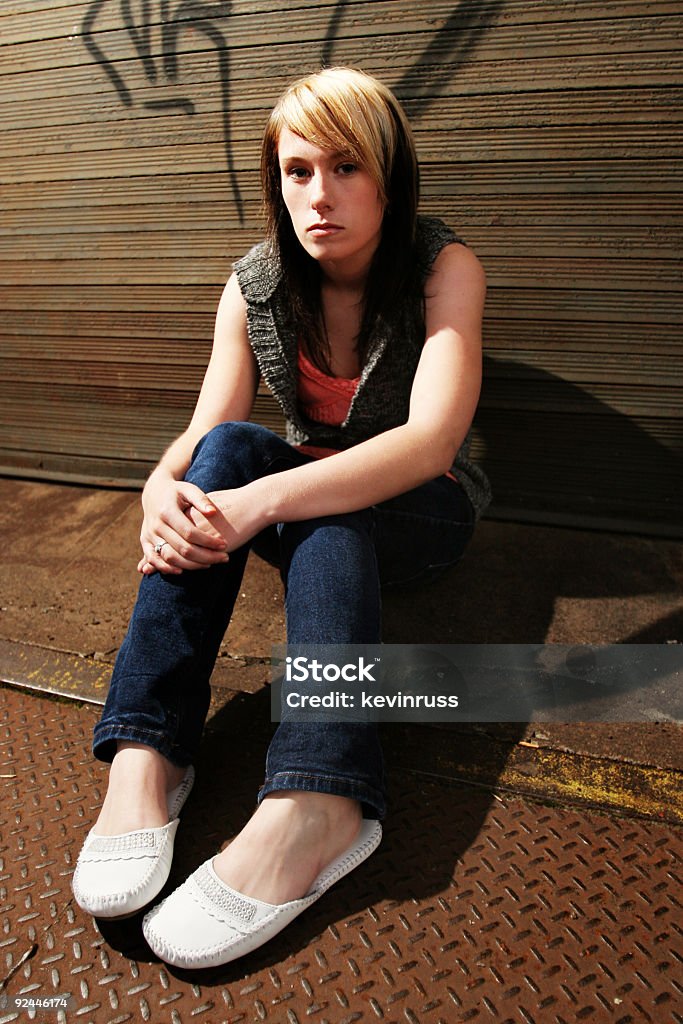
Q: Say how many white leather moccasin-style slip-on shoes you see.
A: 2